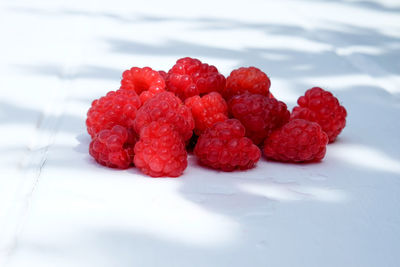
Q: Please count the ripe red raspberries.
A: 12